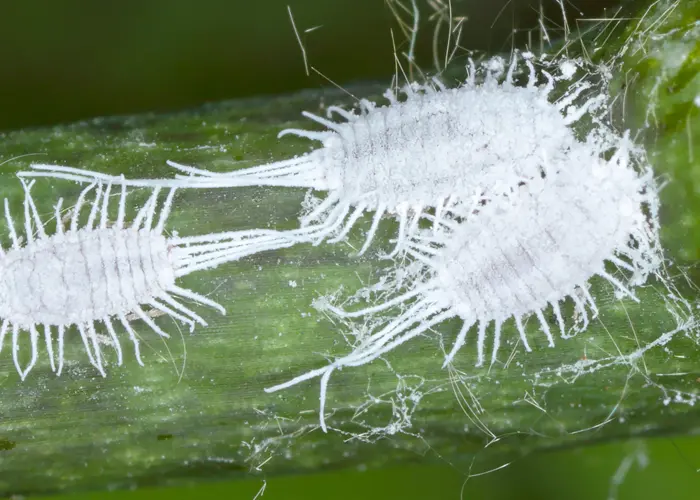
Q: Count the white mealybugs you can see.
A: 3